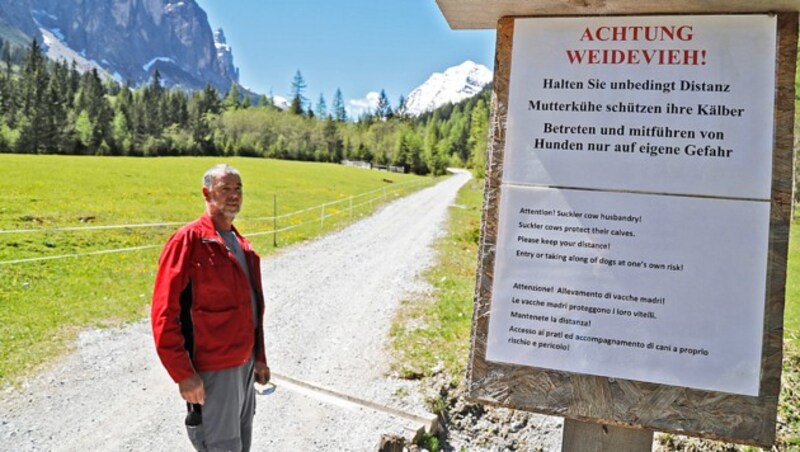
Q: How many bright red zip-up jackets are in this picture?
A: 1